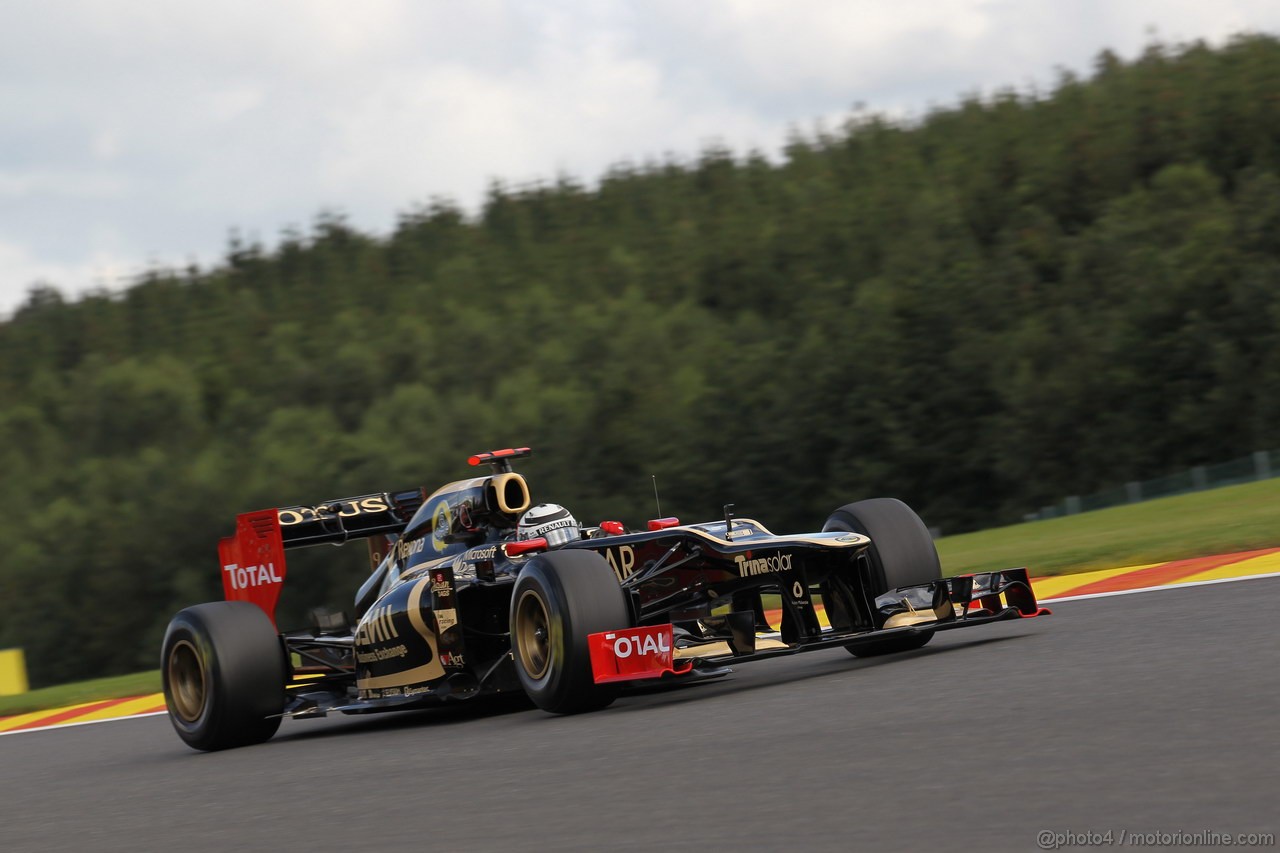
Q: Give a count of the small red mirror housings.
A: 2